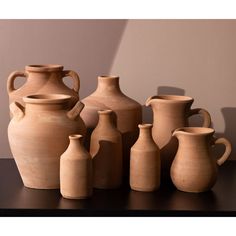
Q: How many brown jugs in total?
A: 8